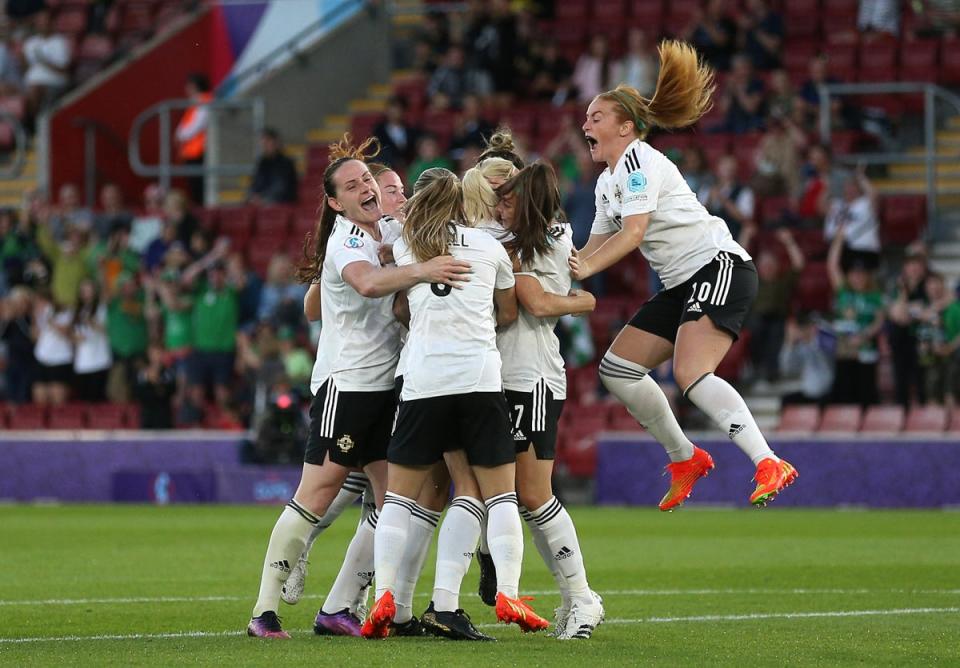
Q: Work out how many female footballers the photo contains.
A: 7